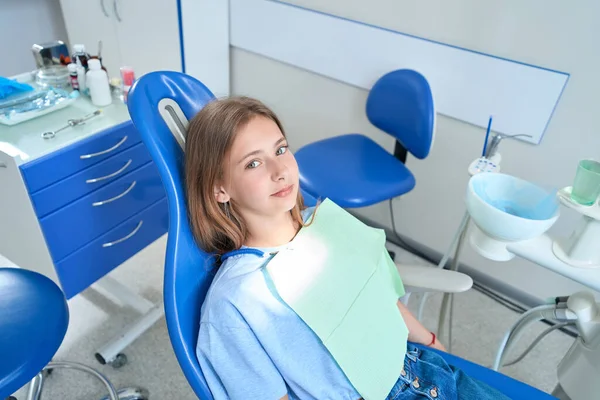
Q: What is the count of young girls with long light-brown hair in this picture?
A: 1